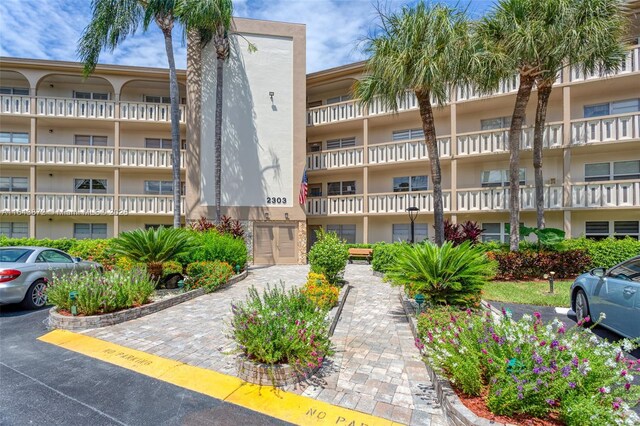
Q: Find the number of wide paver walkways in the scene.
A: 2